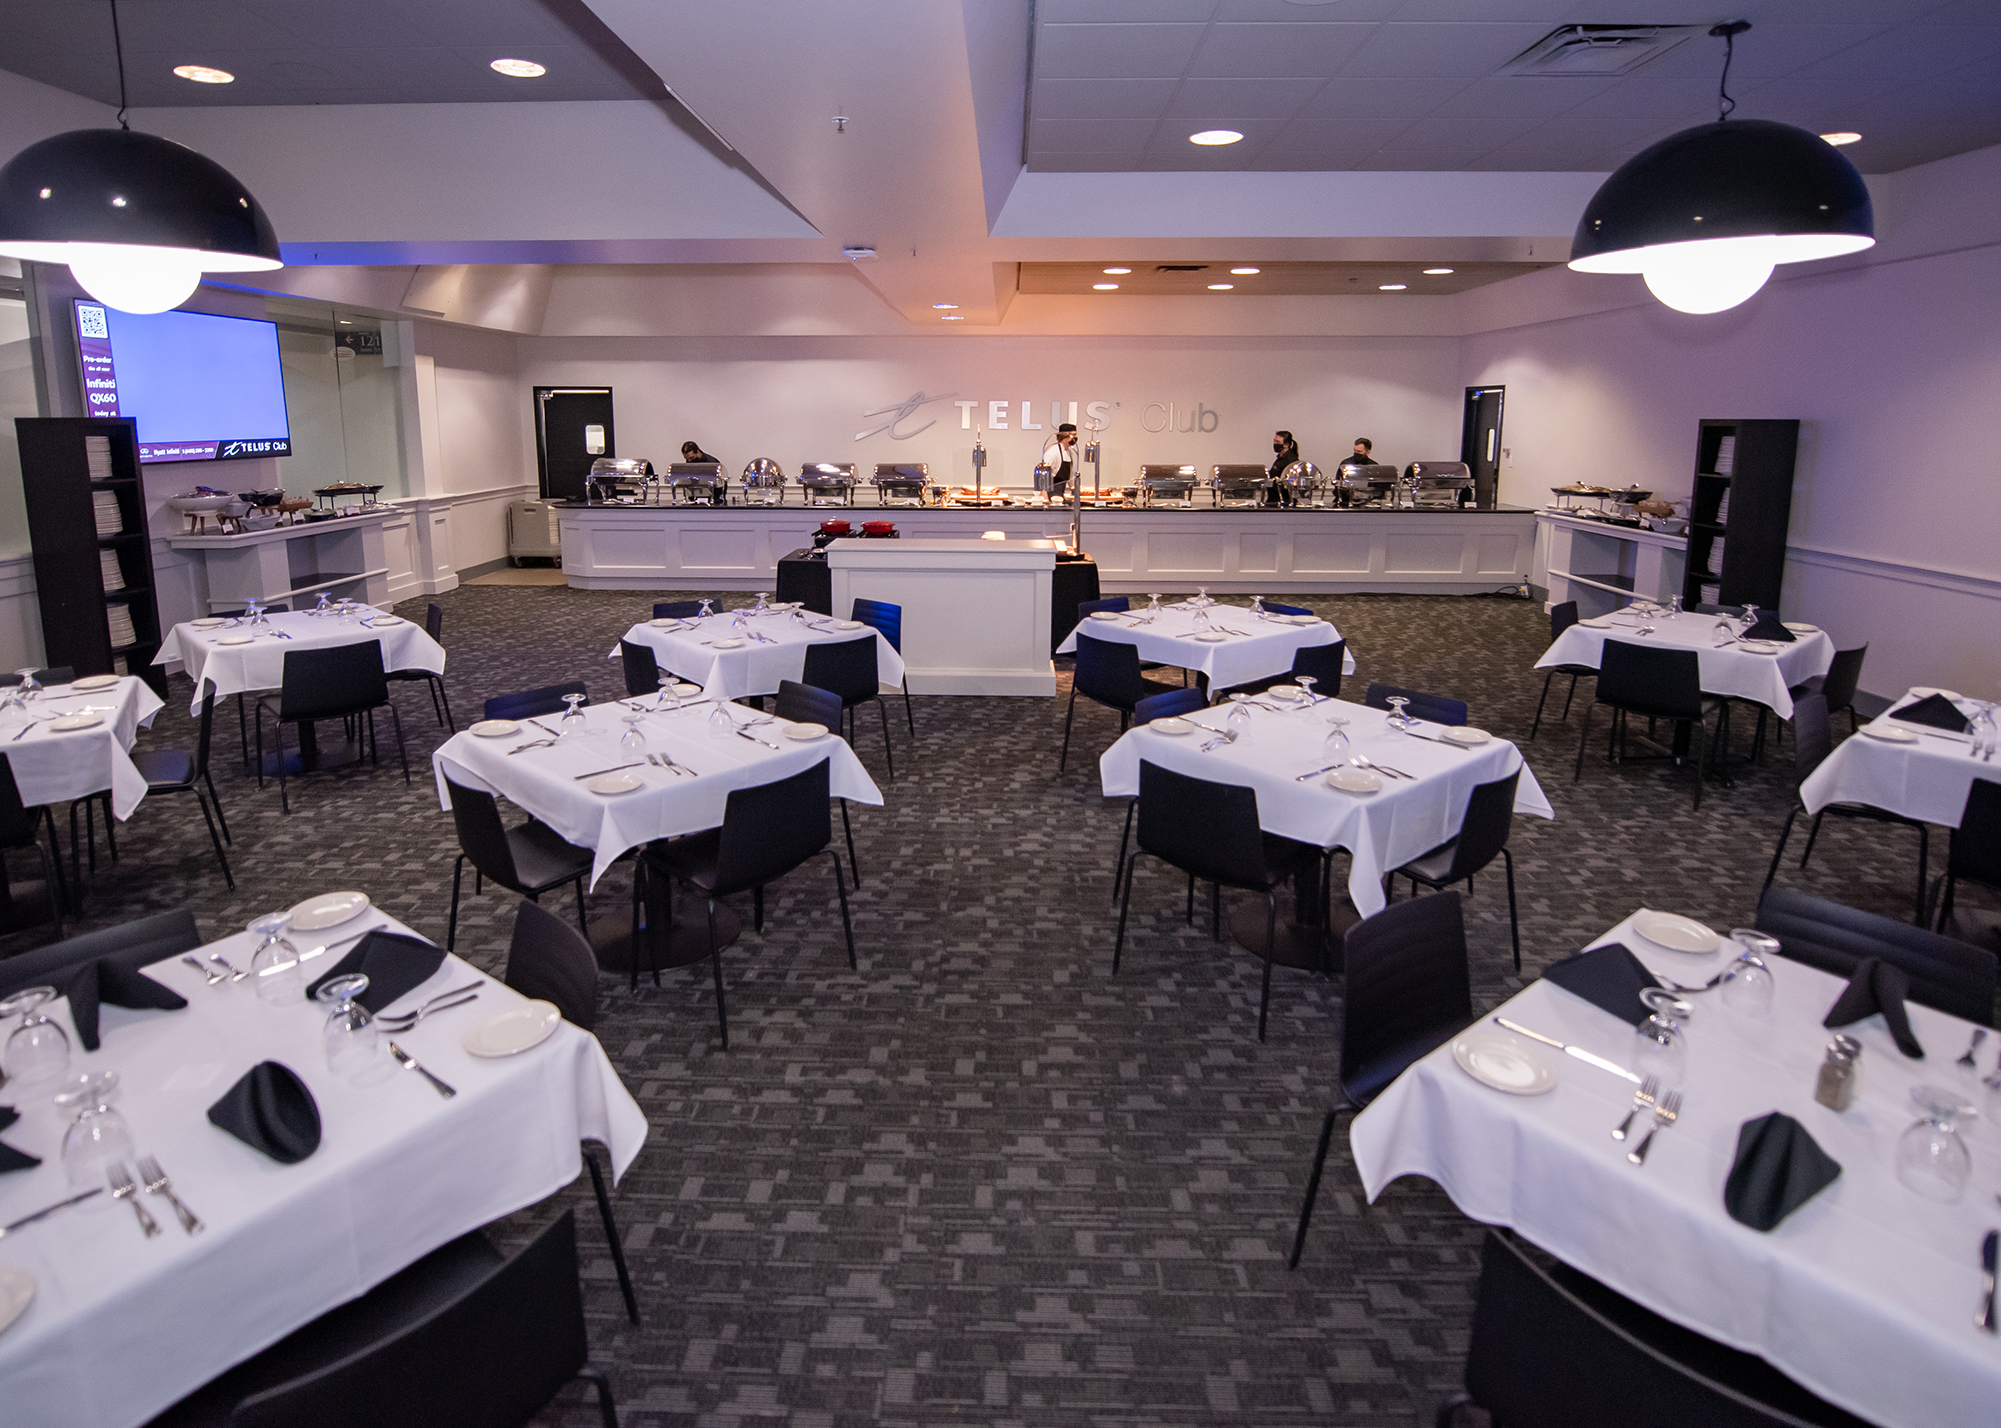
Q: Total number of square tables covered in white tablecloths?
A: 10